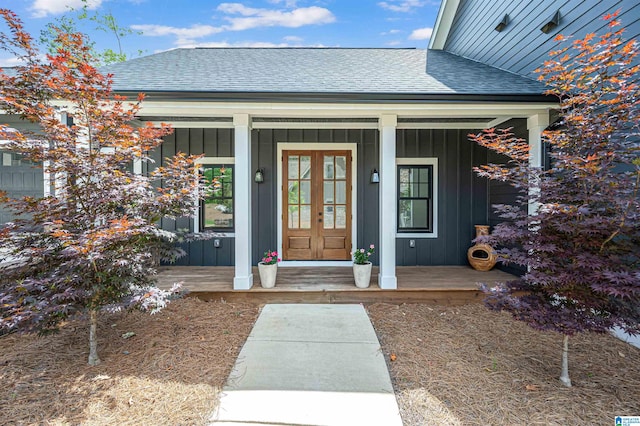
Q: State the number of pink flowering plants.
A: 2